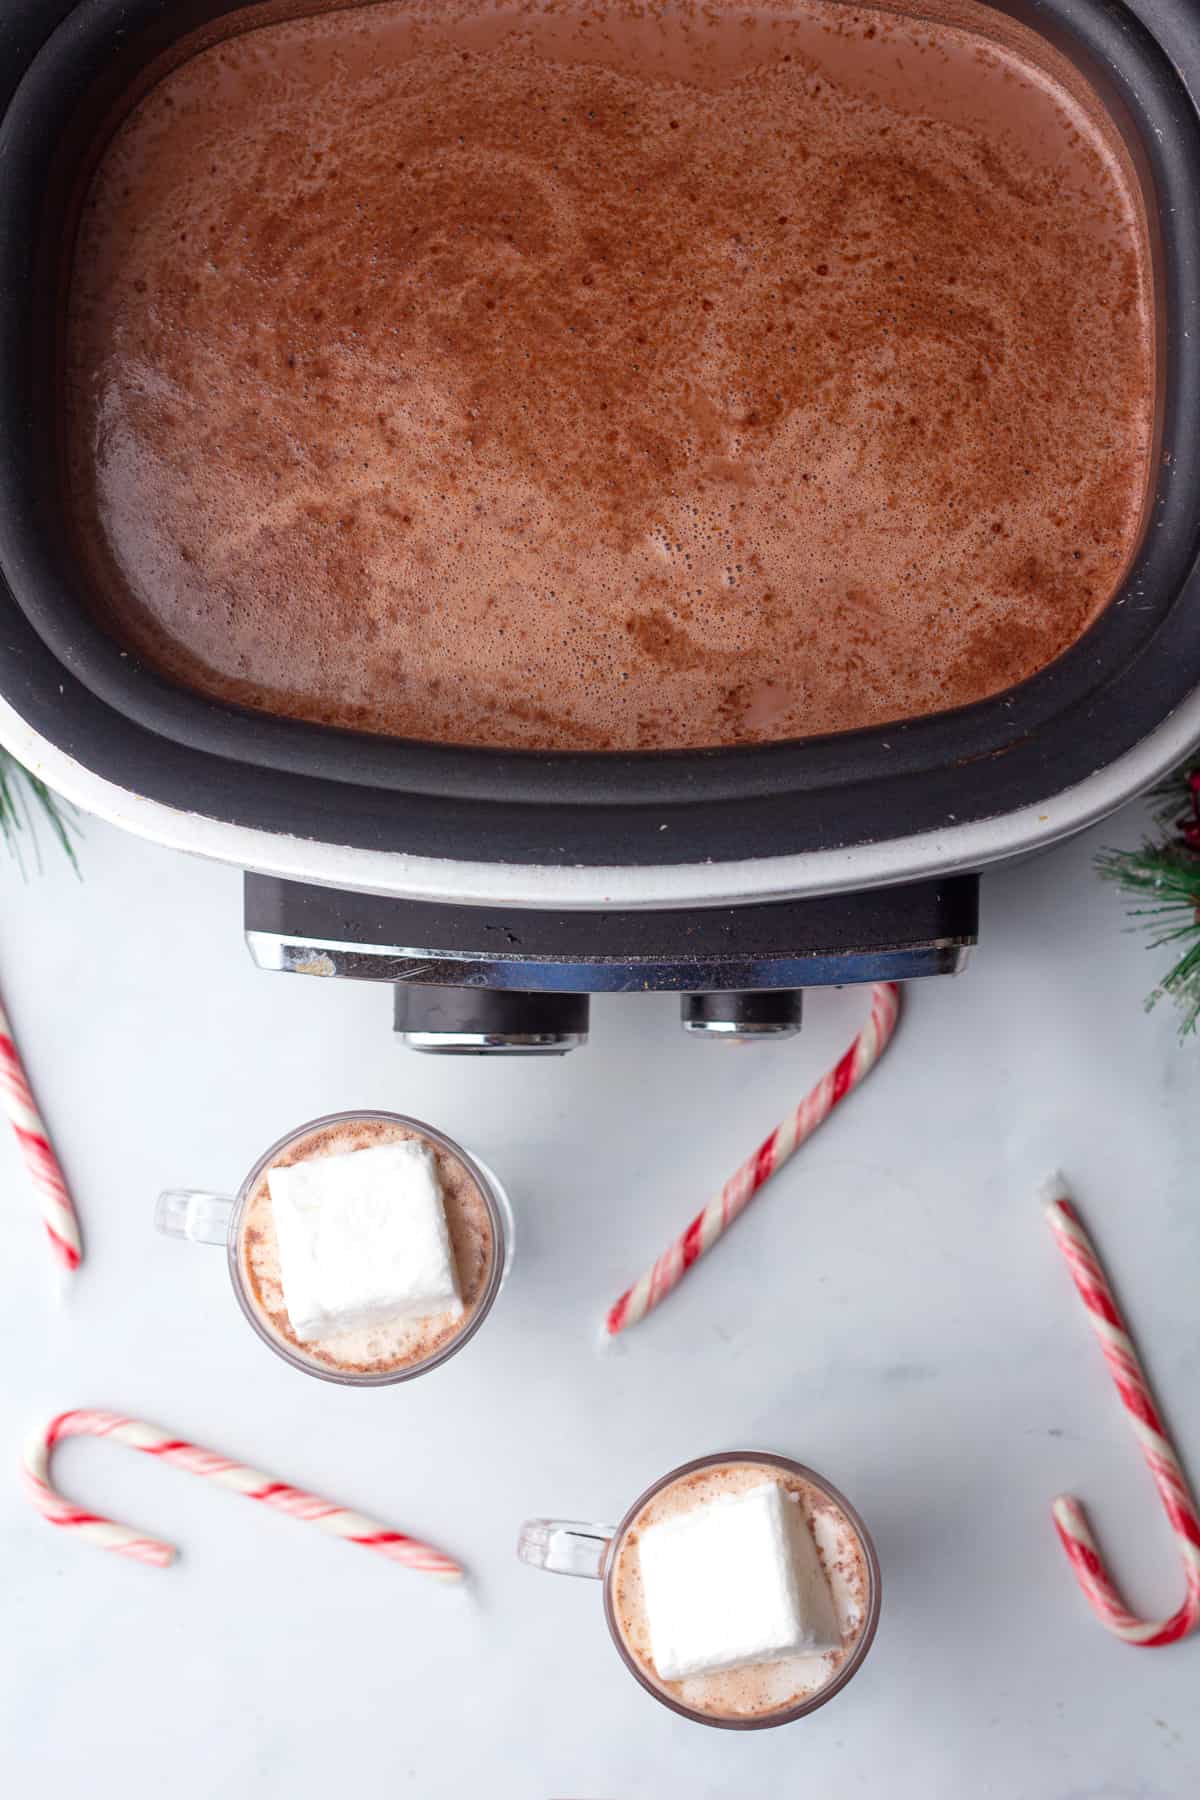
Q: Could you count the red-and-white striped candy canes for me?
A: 4